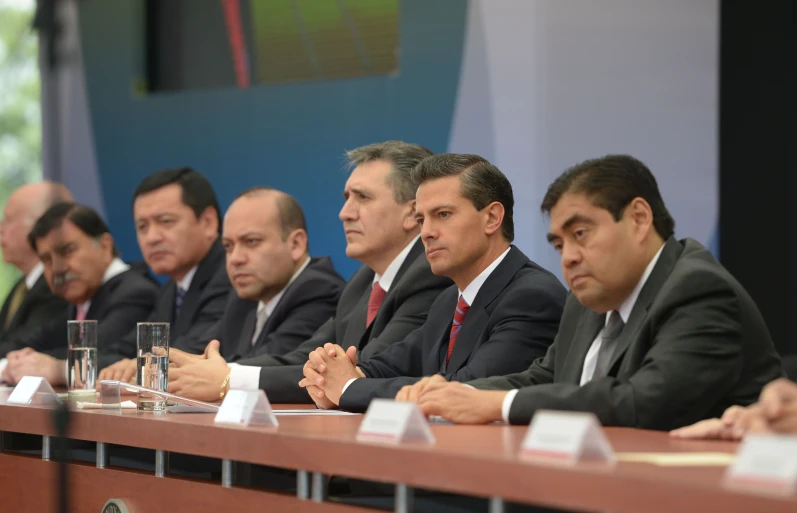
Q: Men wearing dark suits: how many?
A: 7